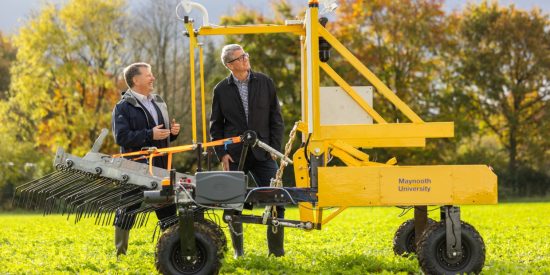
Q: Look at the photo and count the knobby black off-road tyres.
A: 4